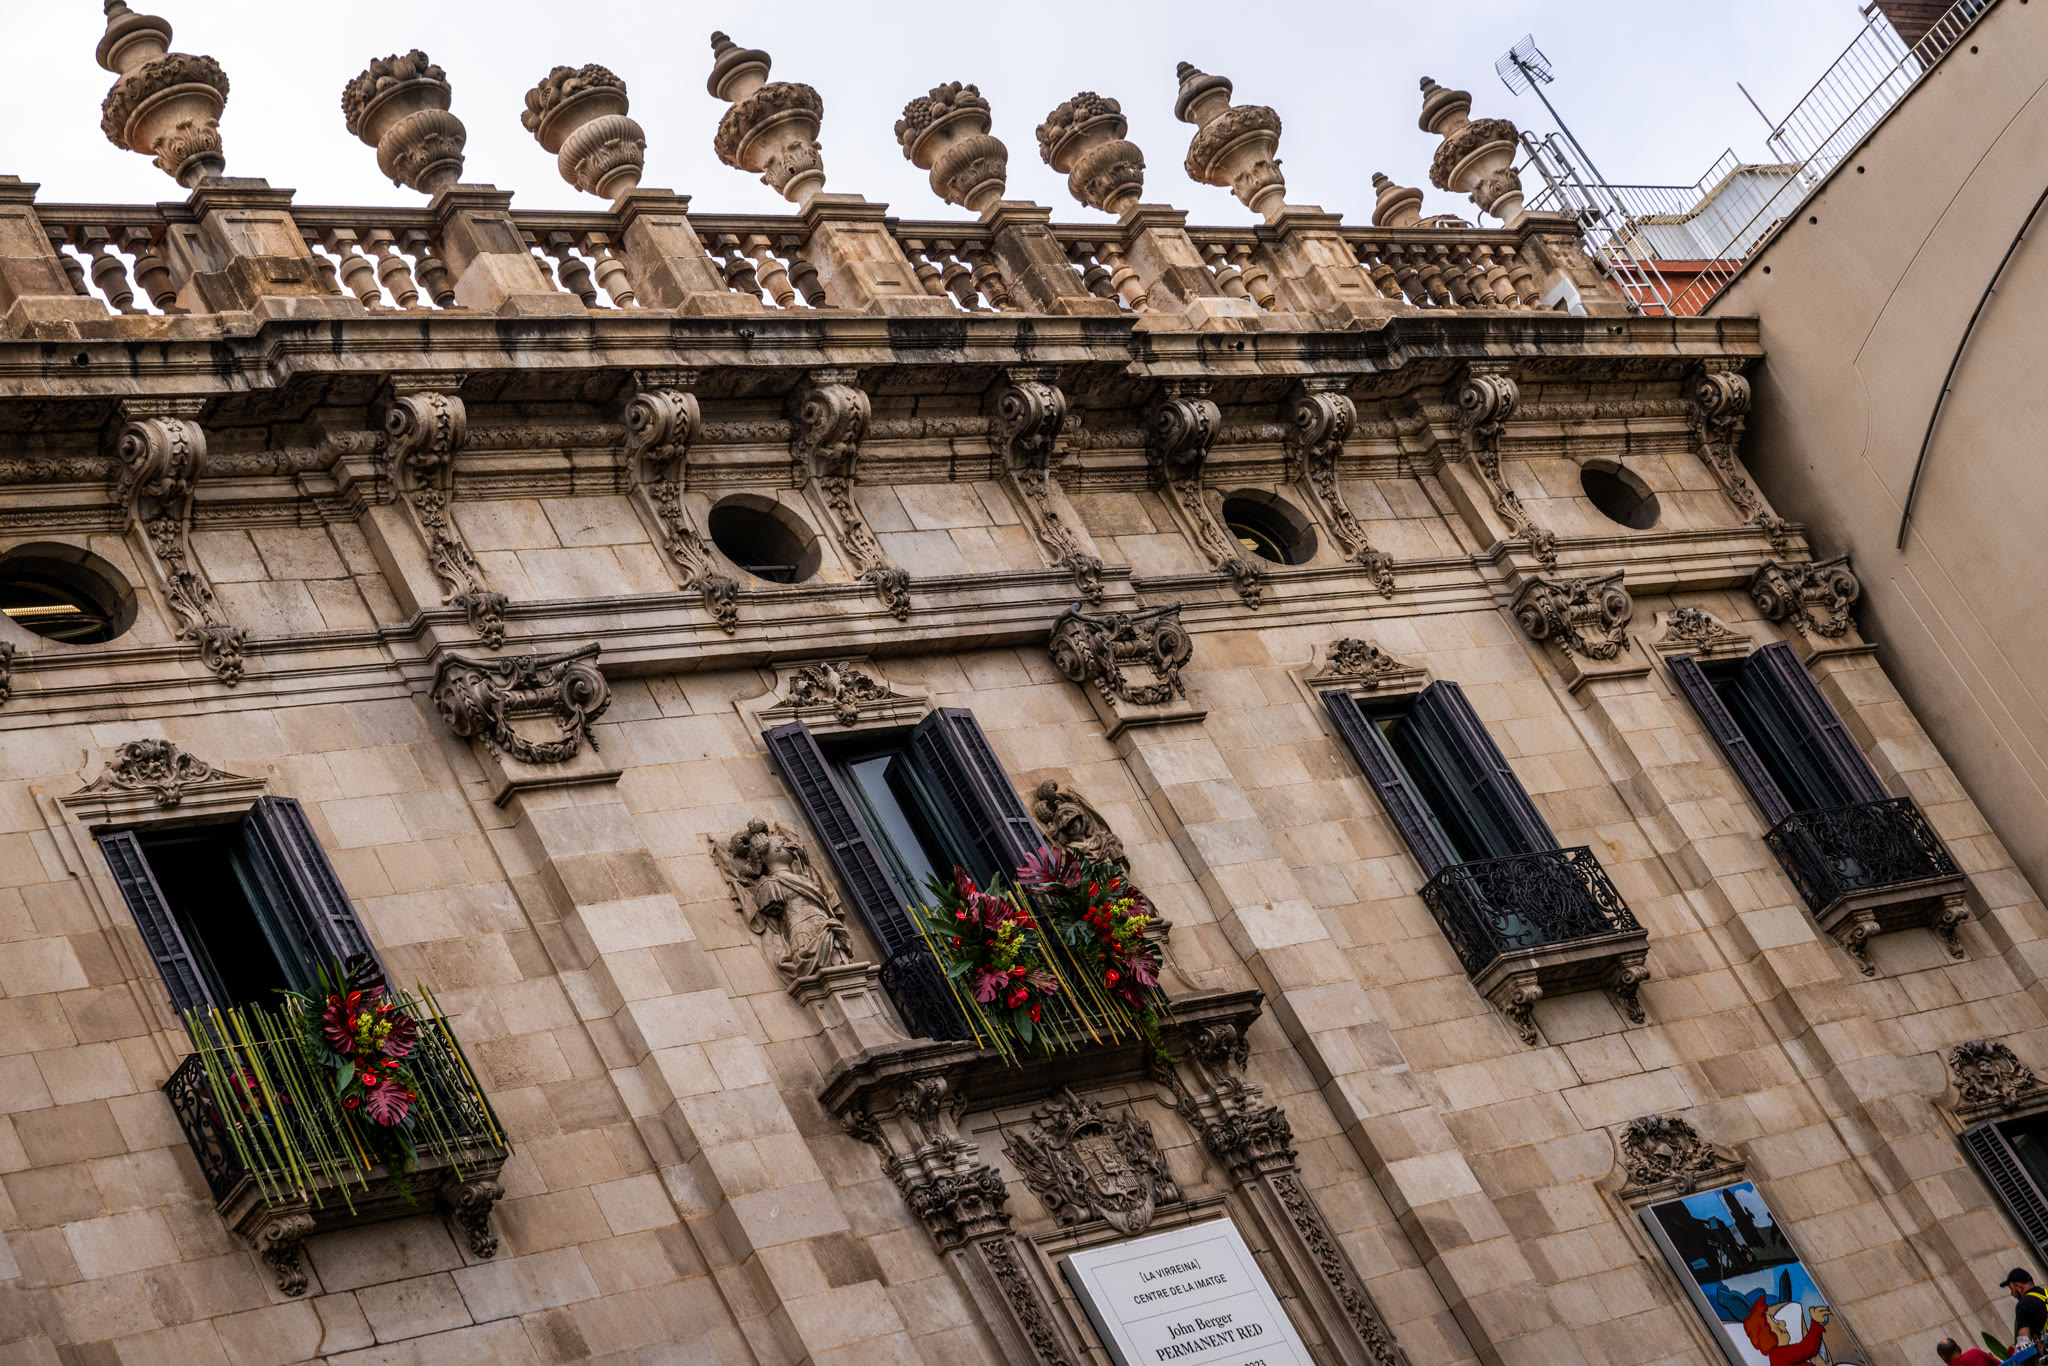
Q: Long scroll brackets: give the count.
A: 9